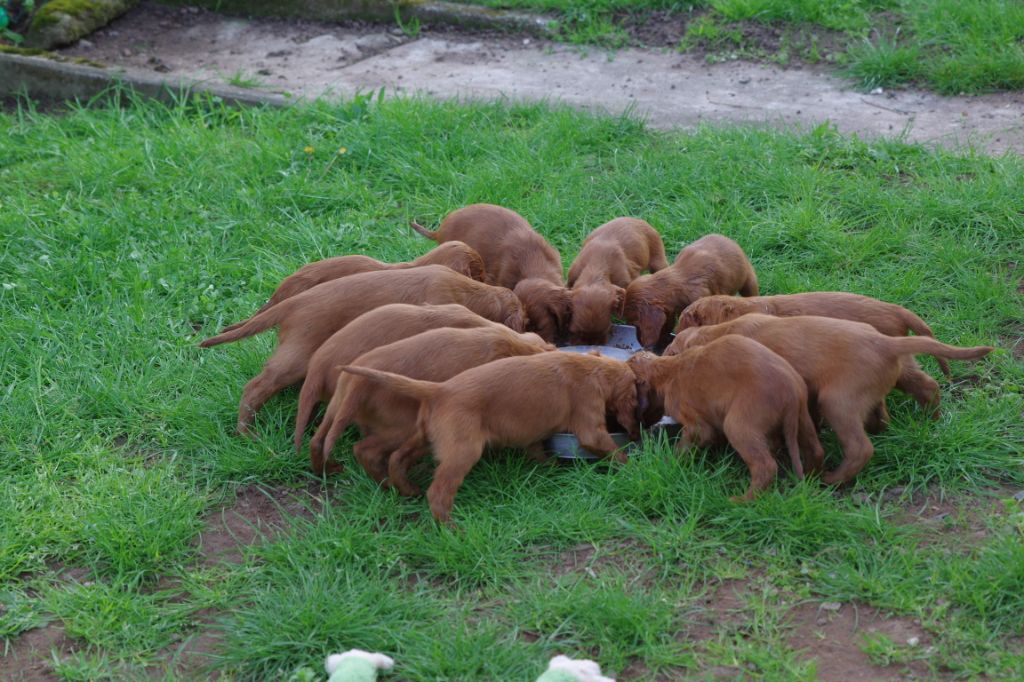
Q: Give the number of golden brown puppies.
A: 11